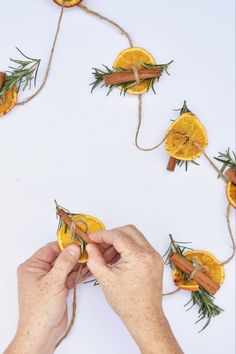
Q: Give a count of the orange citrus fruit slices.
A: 7